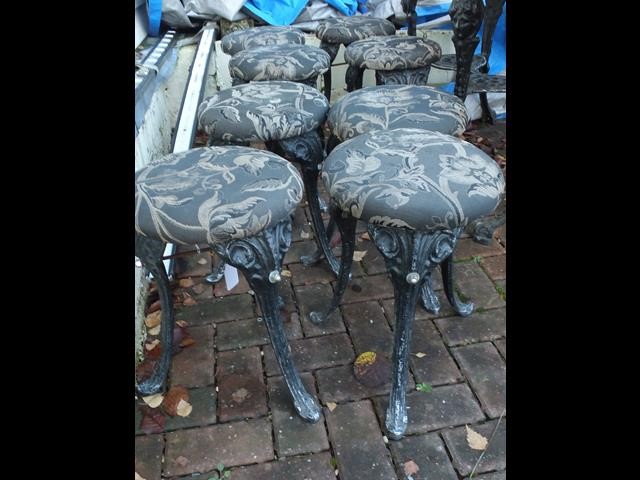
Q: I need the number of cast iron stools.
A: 8